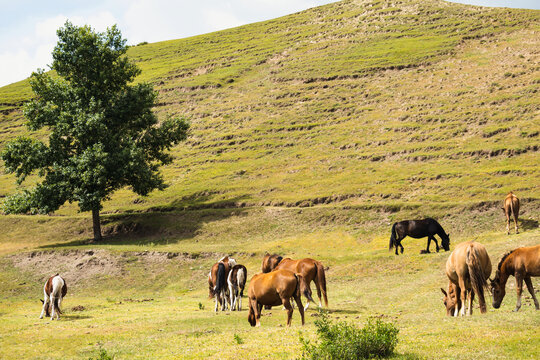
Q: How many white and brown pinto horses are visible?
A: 3